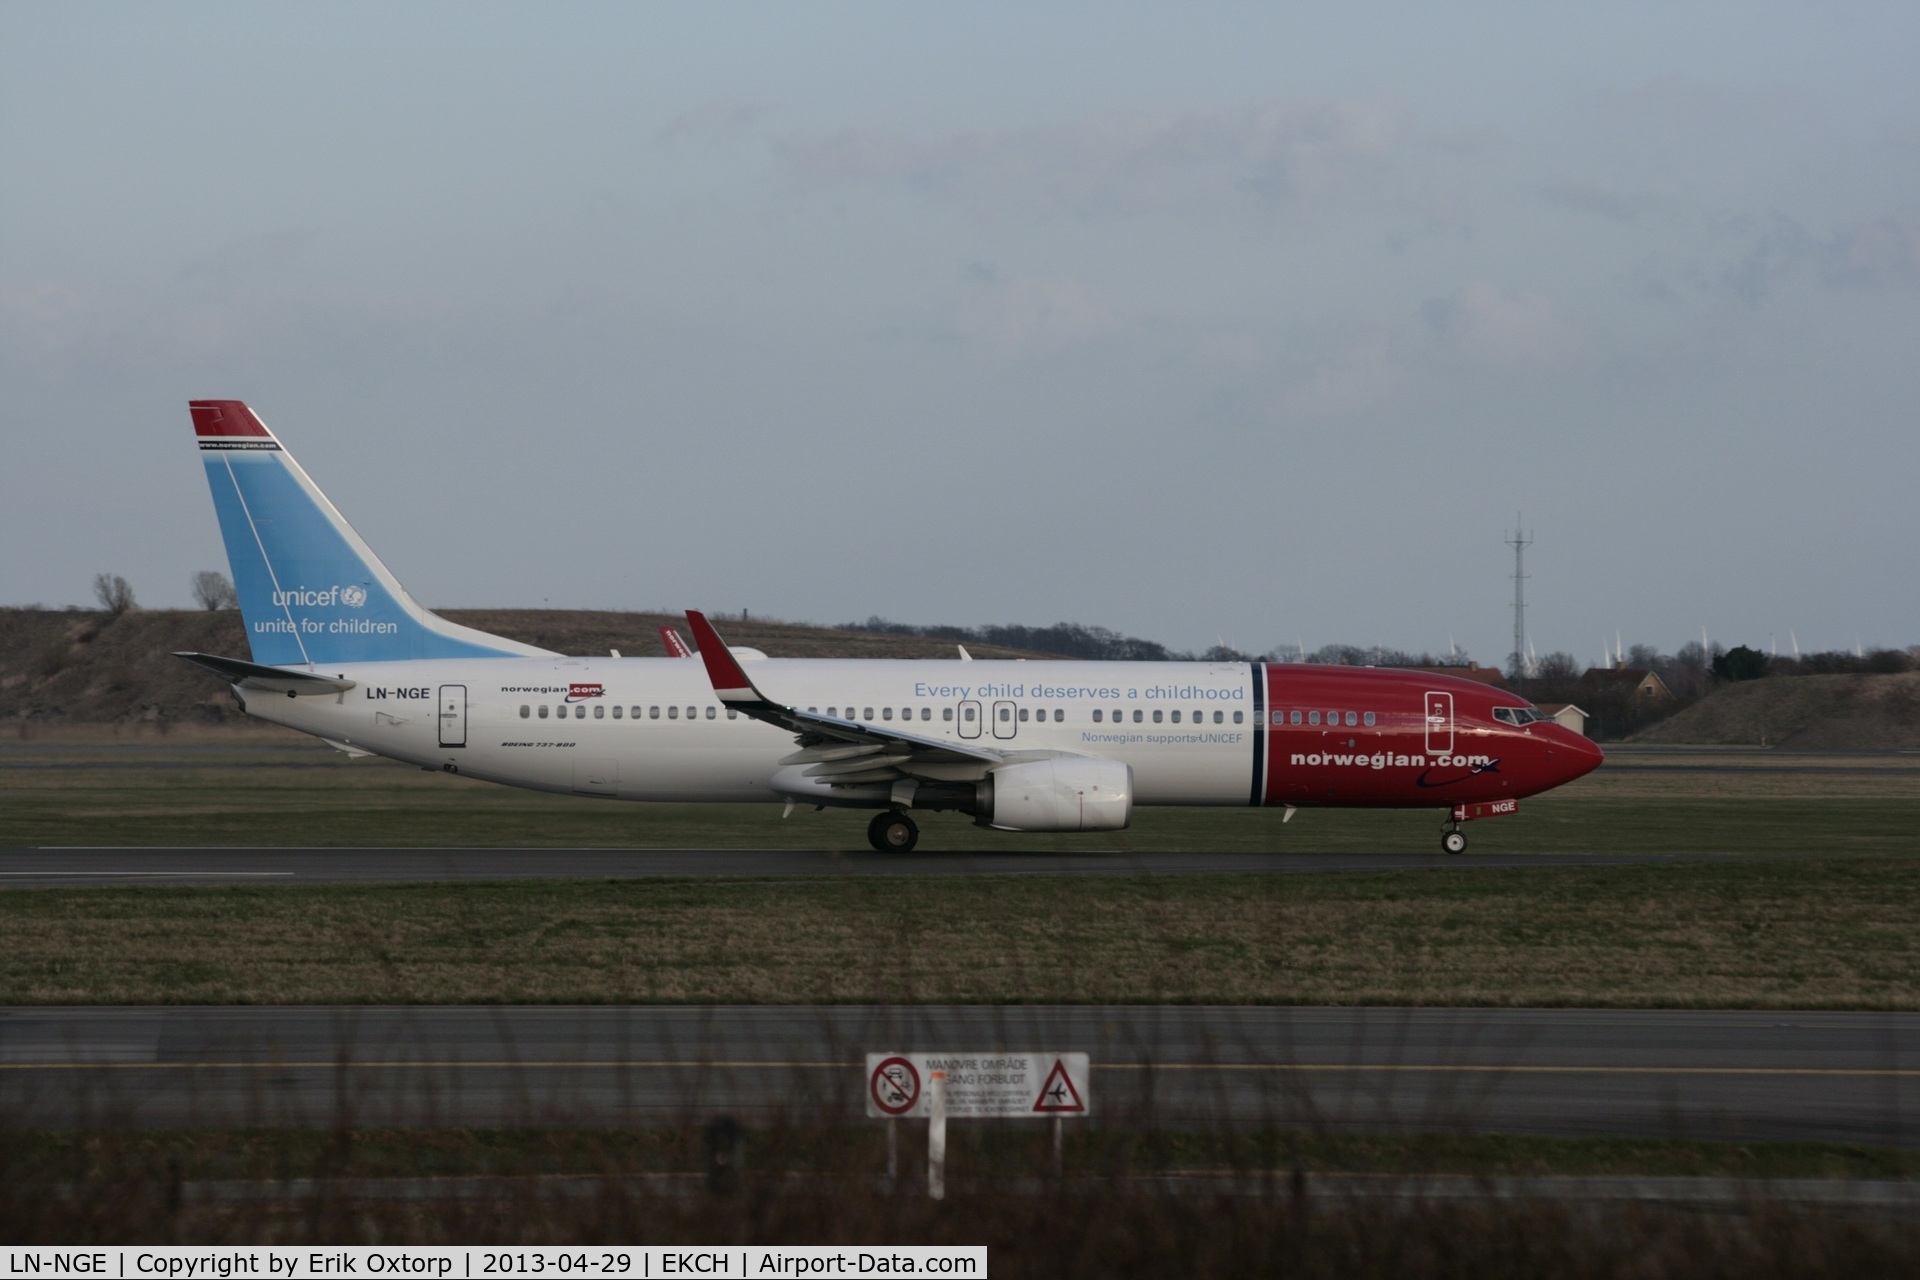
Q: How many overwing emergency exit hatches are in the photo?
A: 2